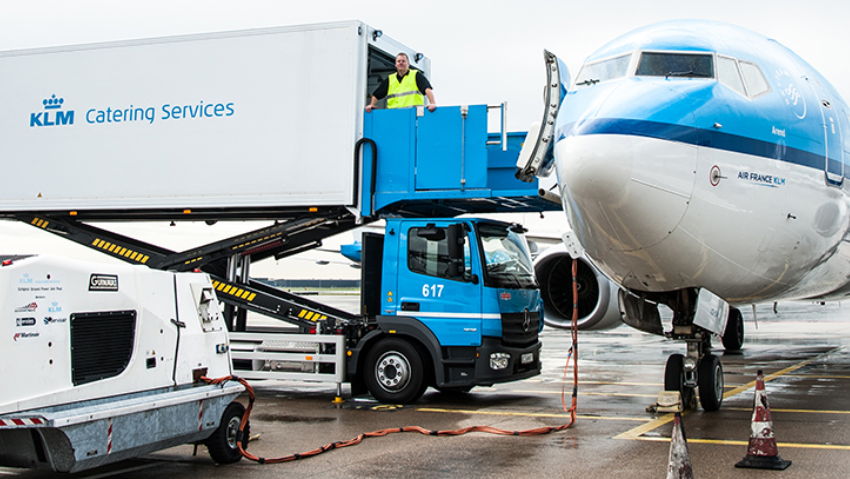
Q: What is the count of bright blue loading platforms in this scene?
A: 1